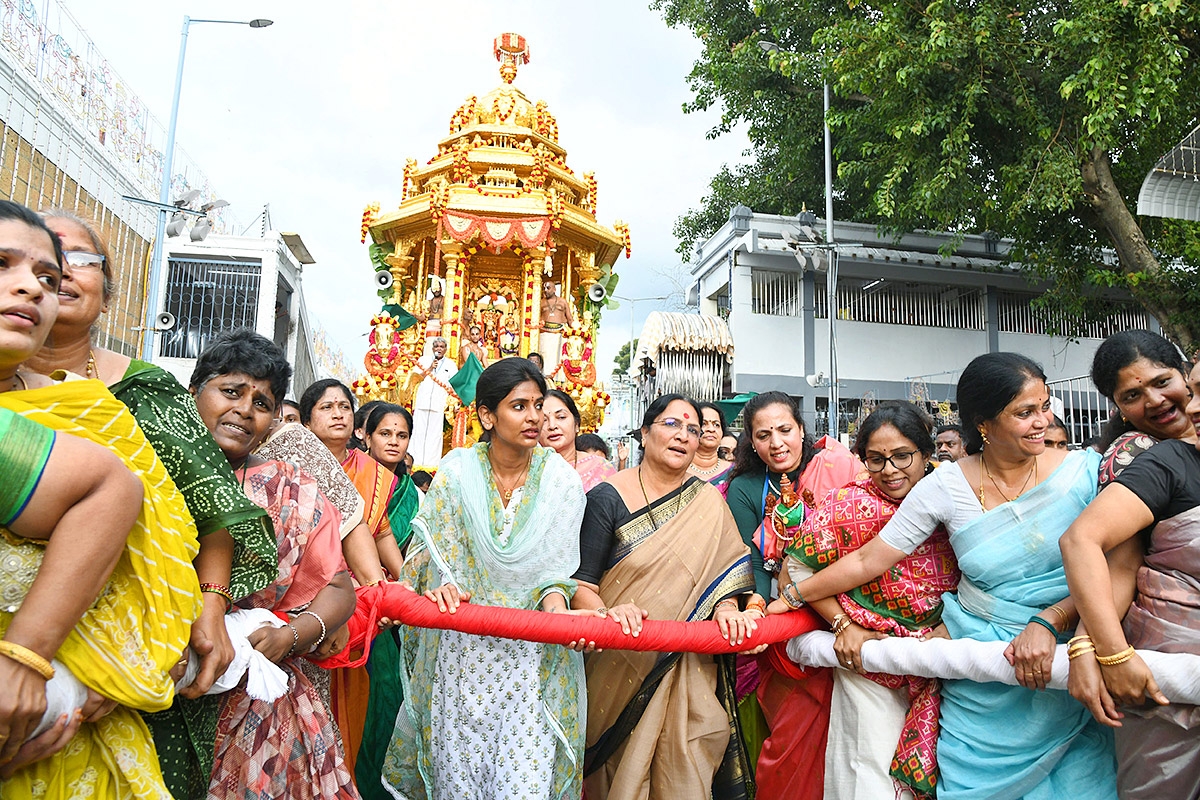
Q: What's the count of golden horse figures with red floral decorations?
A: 2